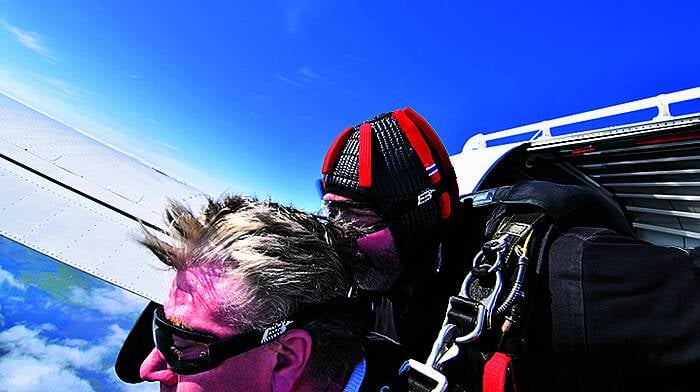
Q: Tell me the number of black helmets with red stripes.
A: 1